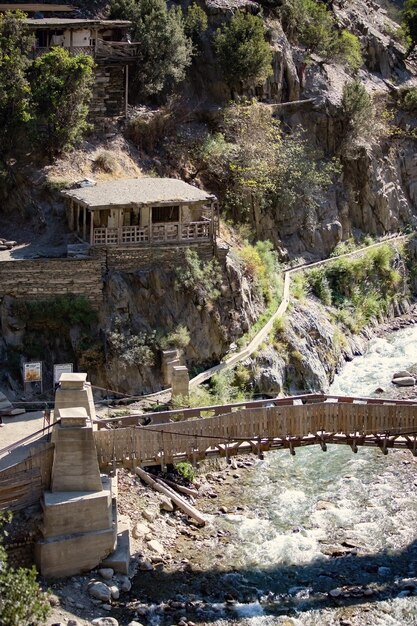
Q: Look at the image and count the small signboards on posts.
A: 2